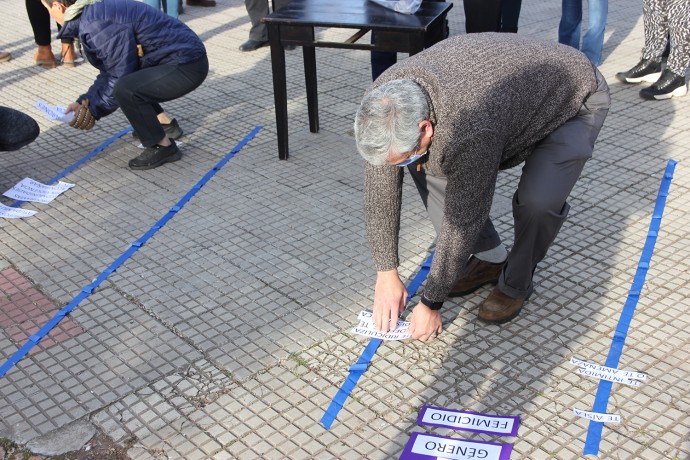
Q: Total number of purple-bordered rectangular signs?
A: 2